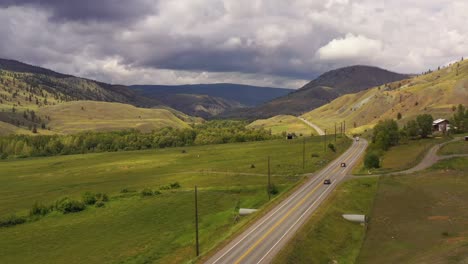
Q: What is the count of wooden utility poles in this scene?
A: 7